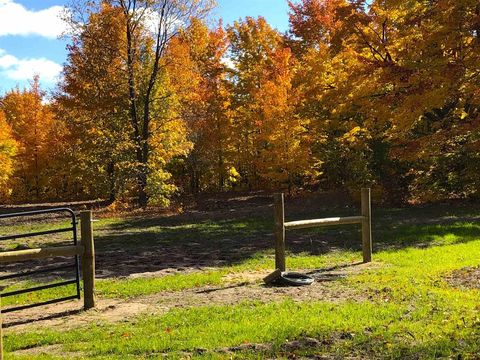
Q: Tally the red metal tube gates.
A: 0